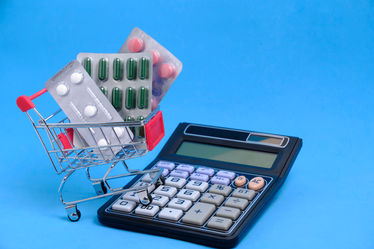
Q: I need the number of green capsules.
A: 11